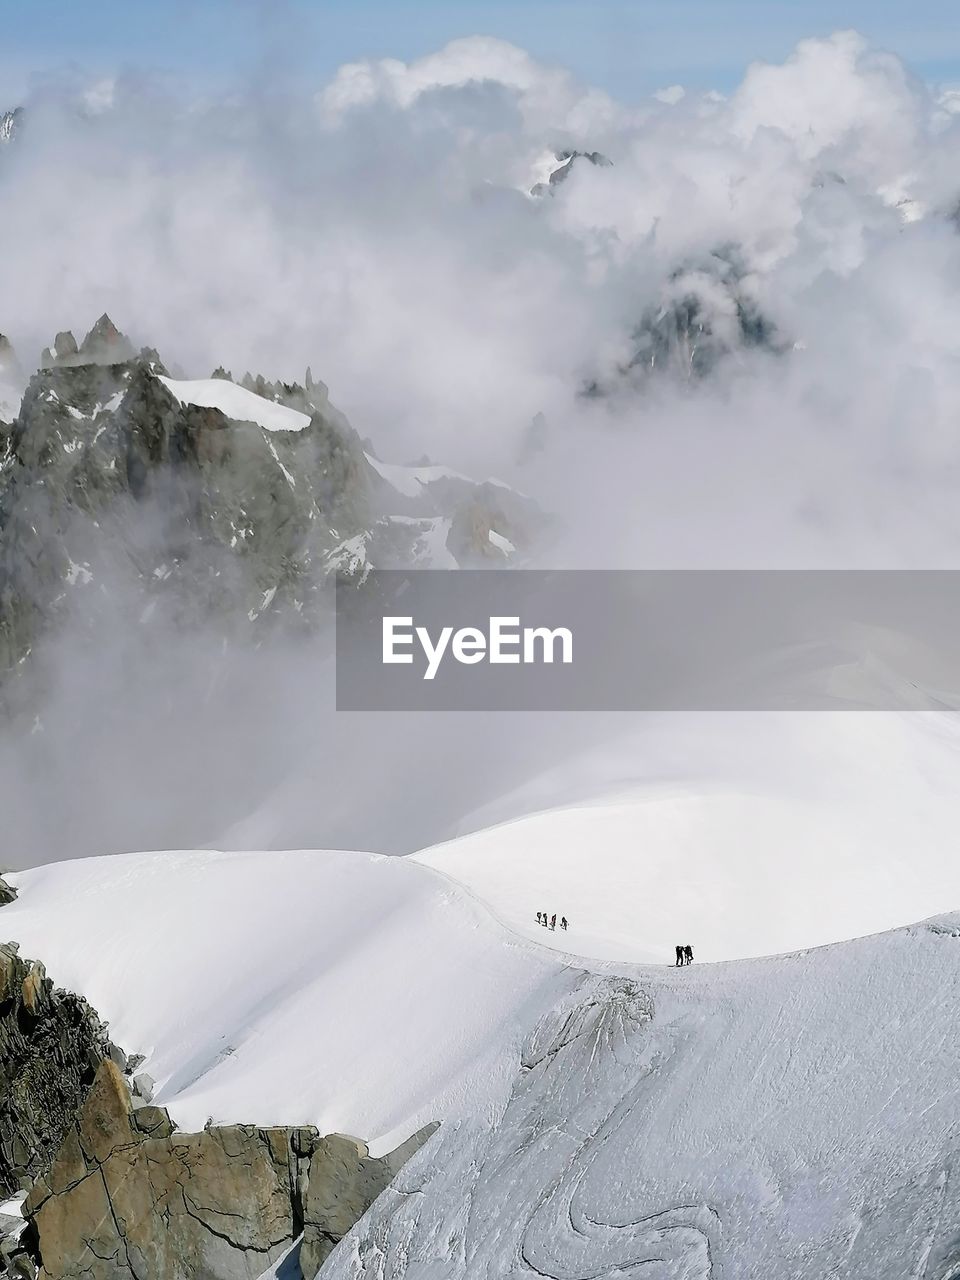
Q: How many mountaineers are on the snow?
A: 6